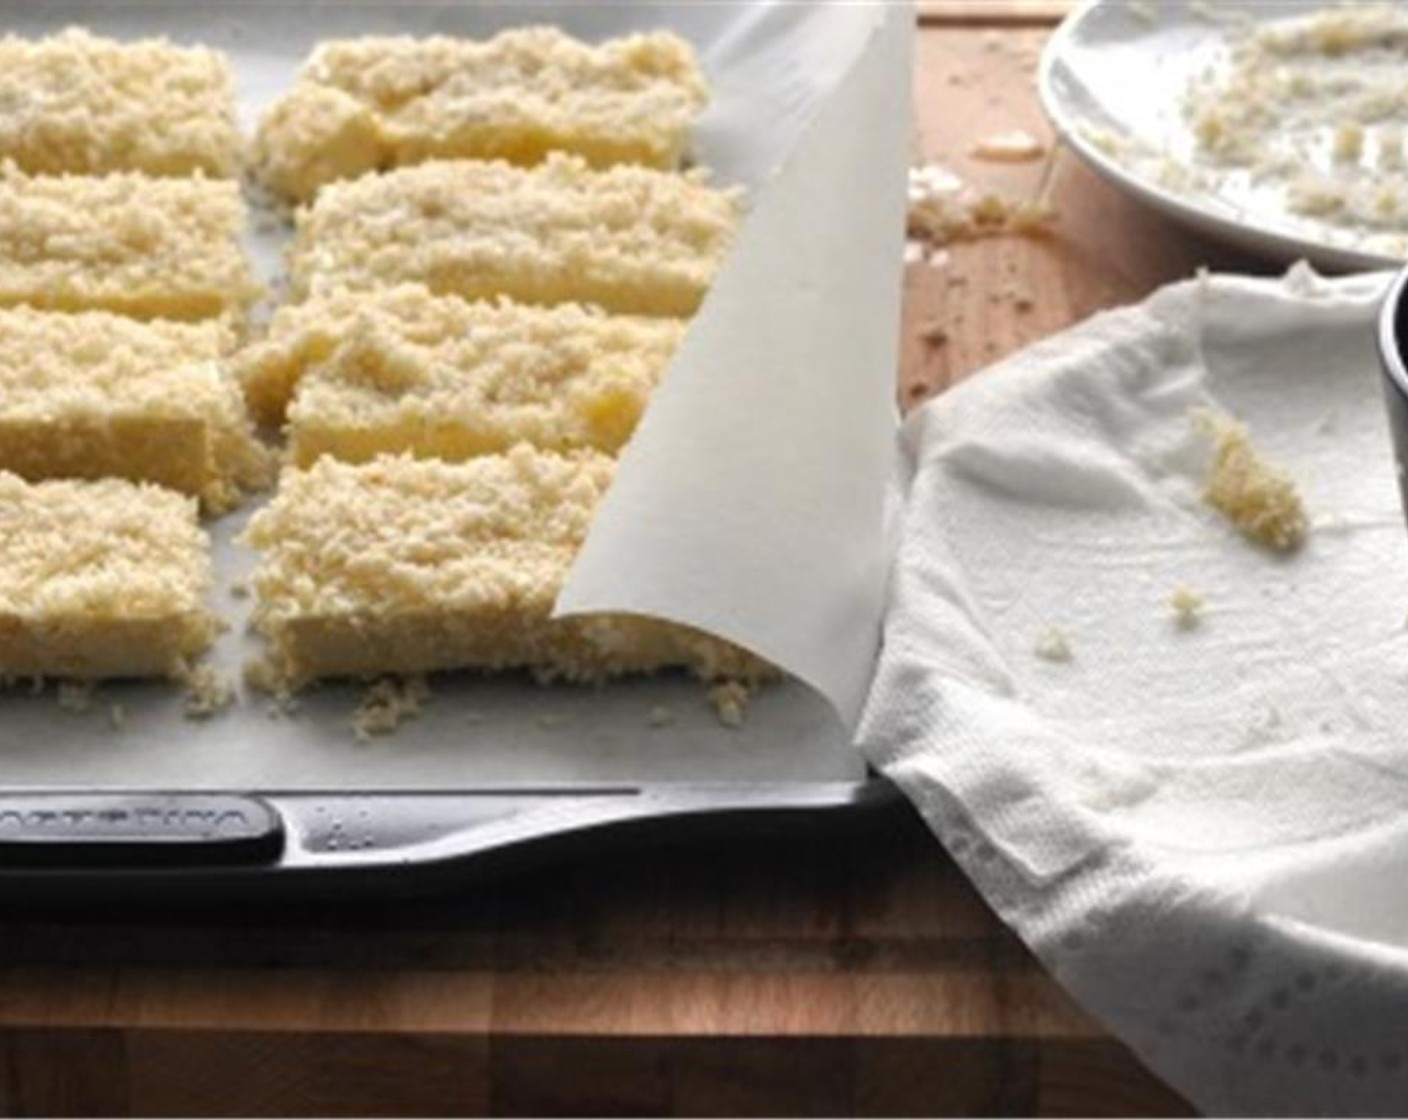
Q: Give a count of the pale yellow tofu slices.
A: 8